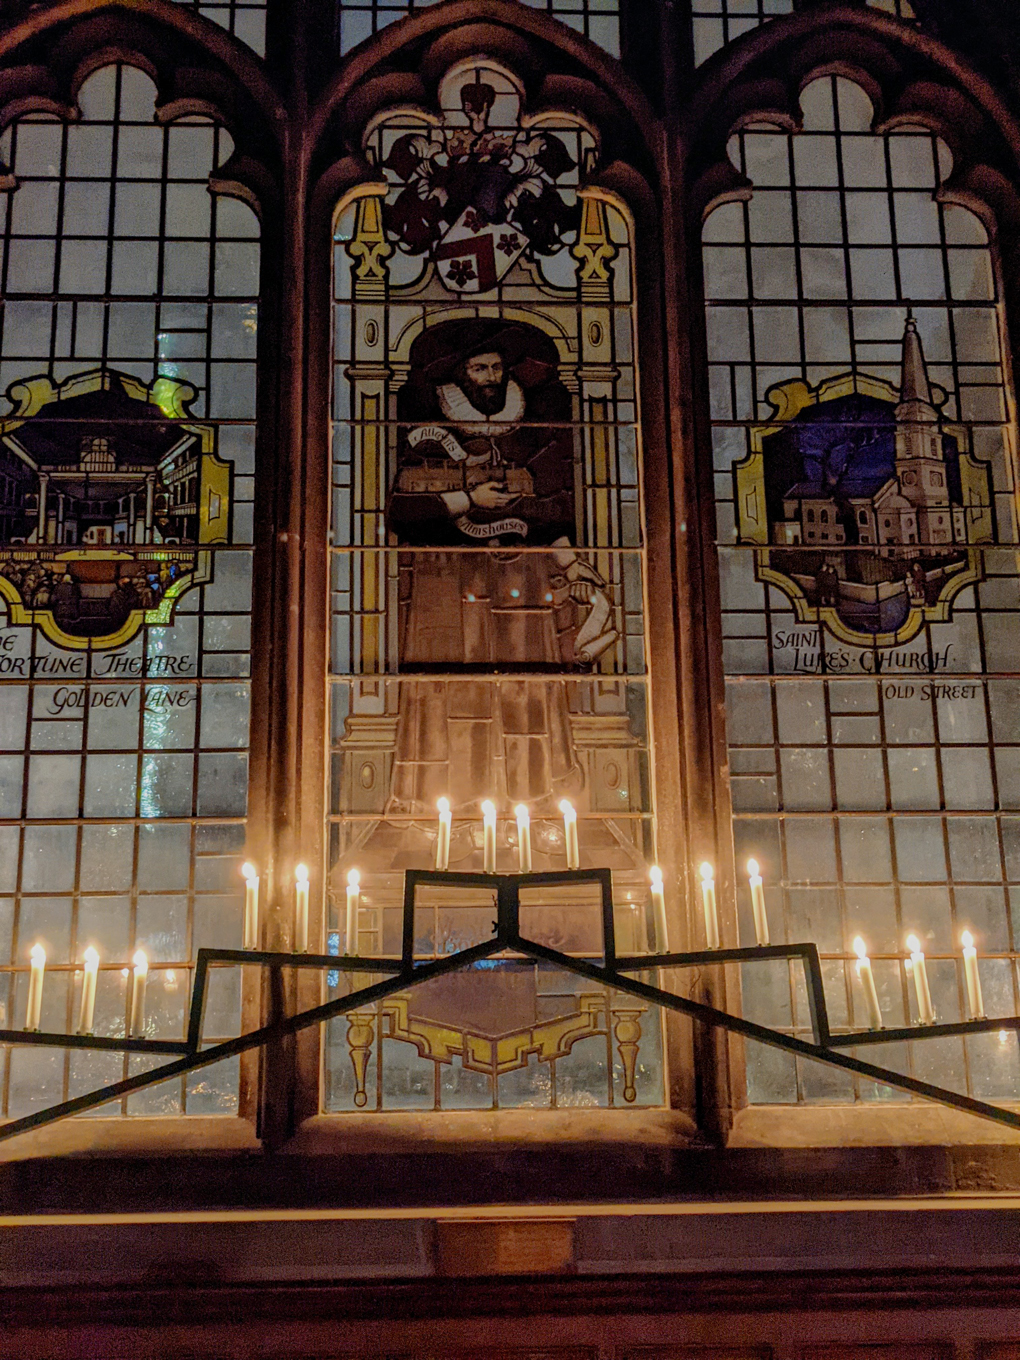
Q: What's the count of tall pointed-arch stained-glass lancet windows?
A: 3